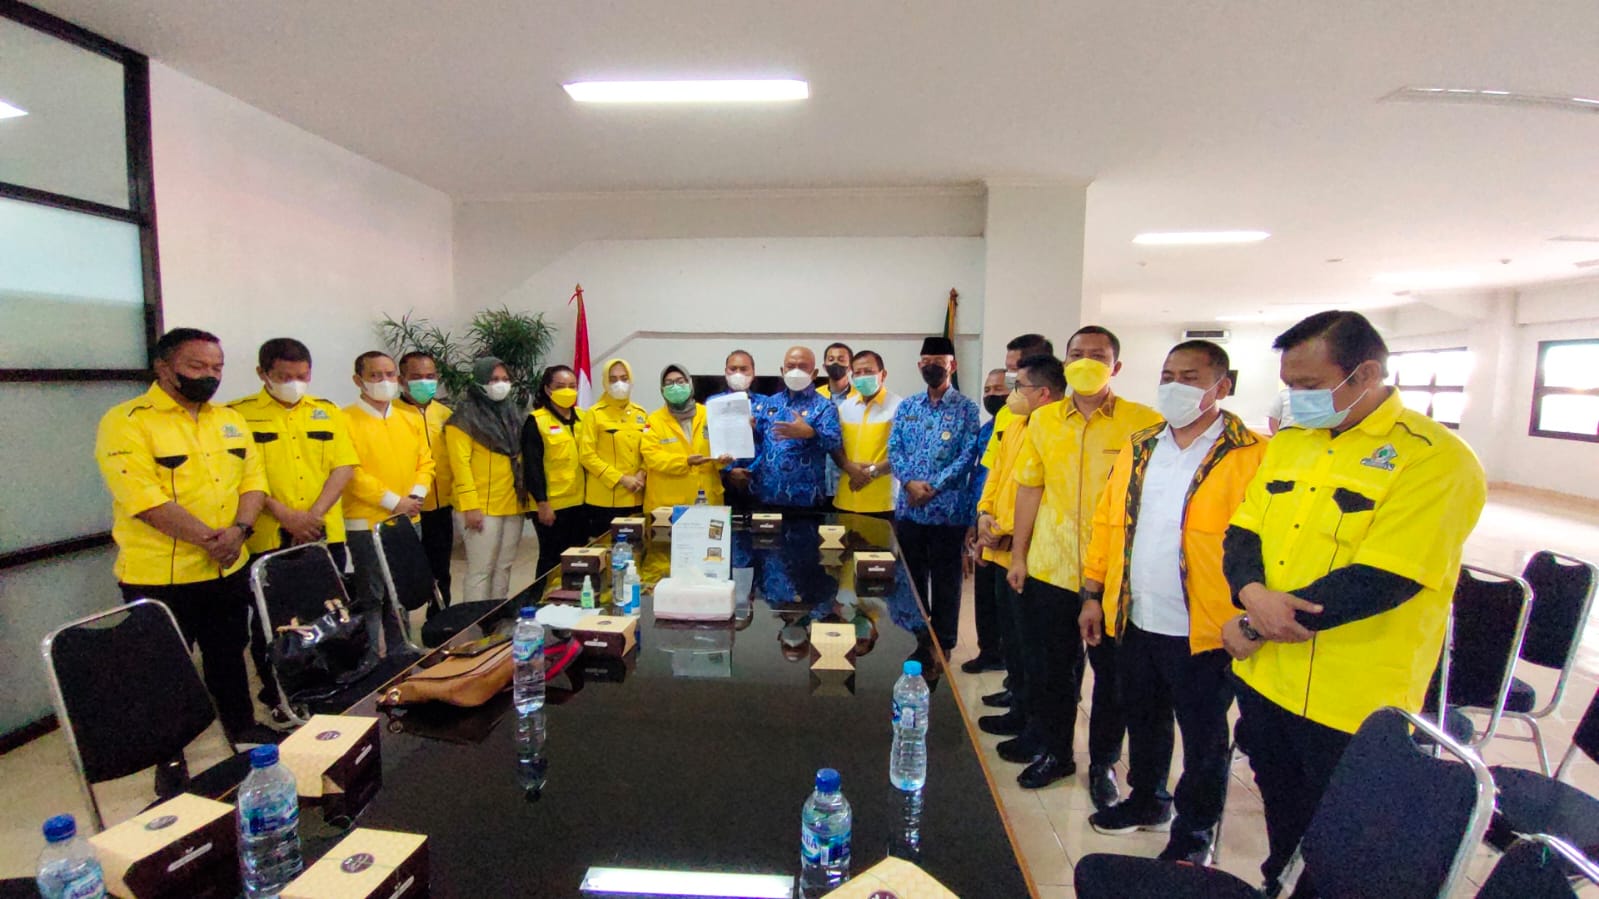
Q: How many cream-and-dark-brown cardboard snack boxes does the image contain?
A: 12